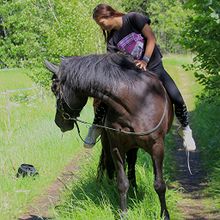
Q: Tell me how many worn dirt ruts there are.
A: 2